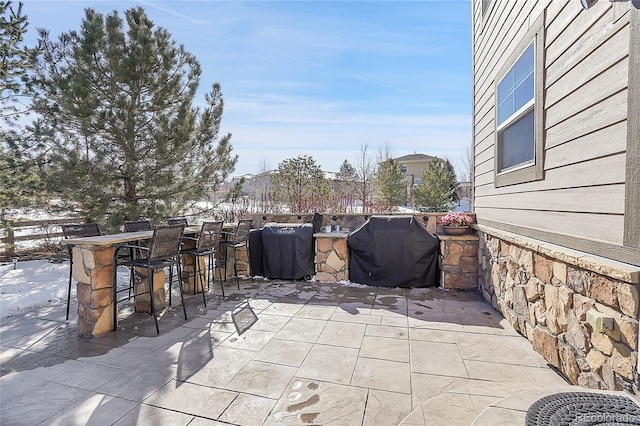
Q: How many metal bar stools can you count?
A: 6